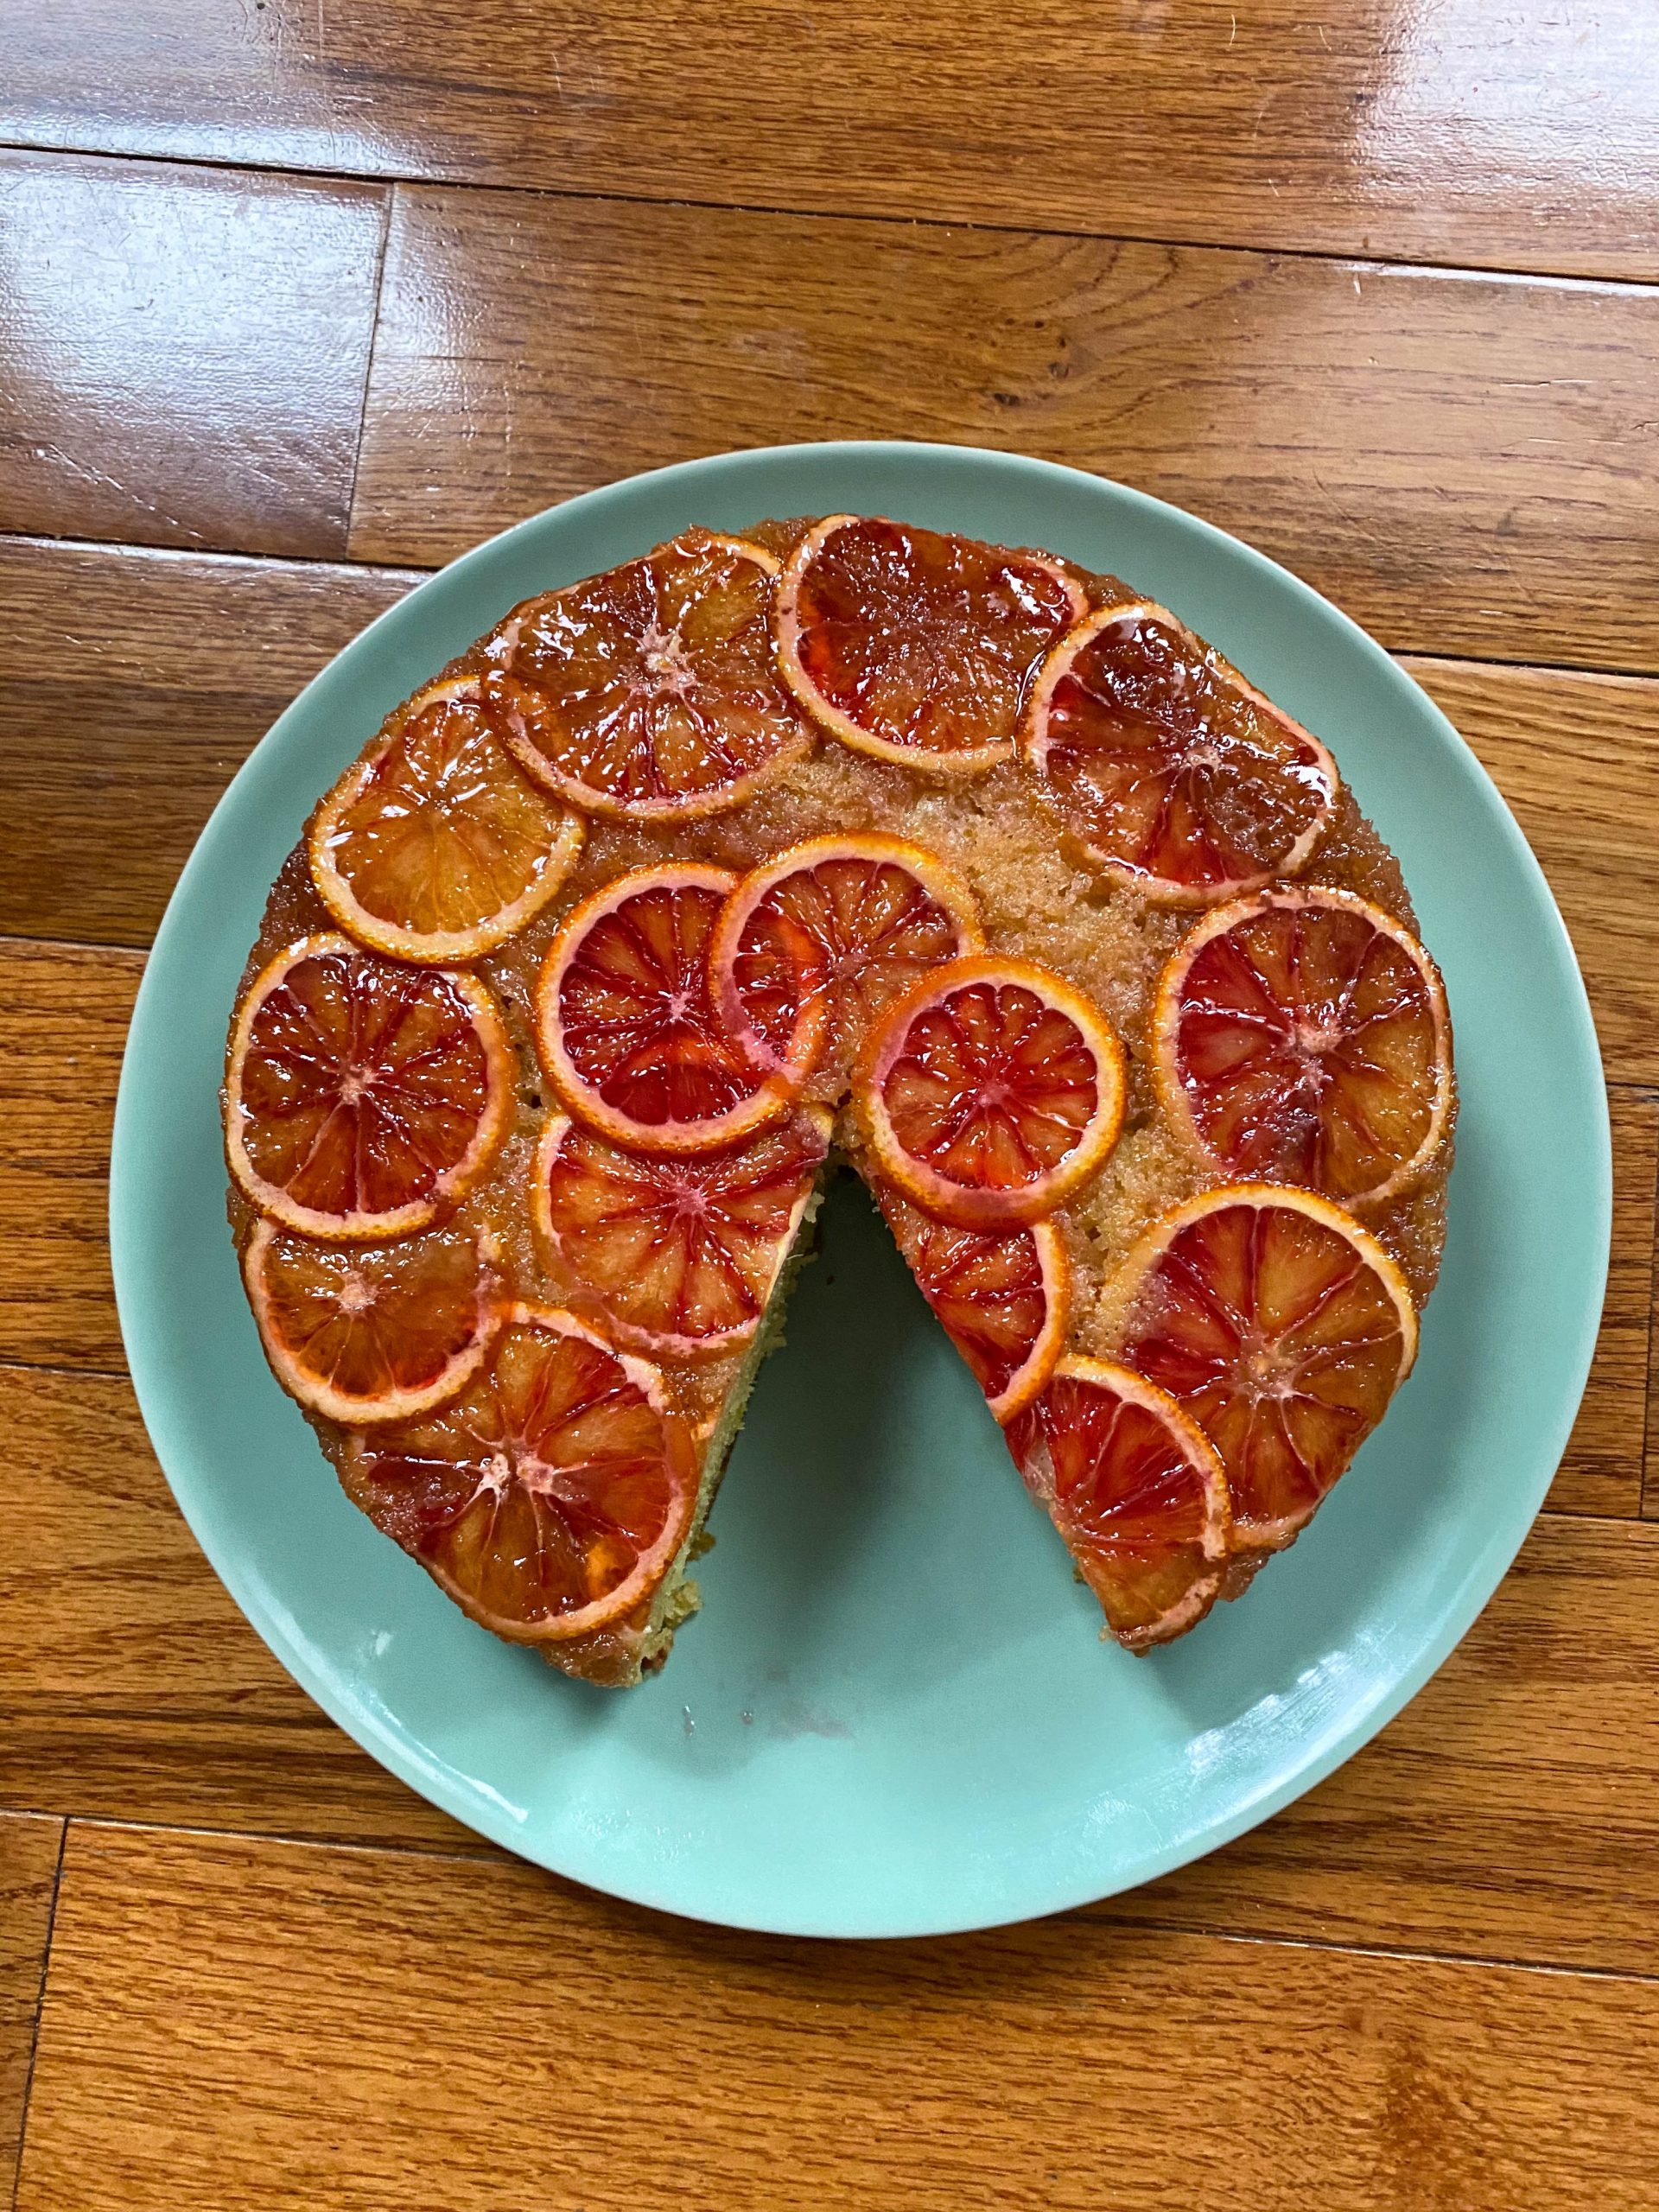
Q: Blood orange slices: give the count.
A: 15